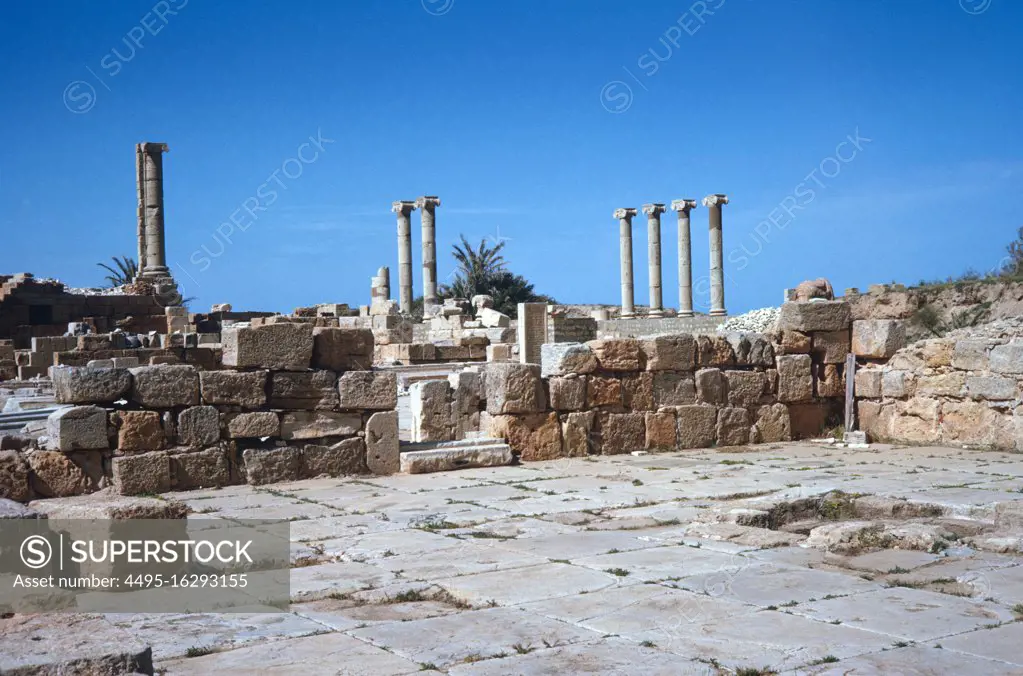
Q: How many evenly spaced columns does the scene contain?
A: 4